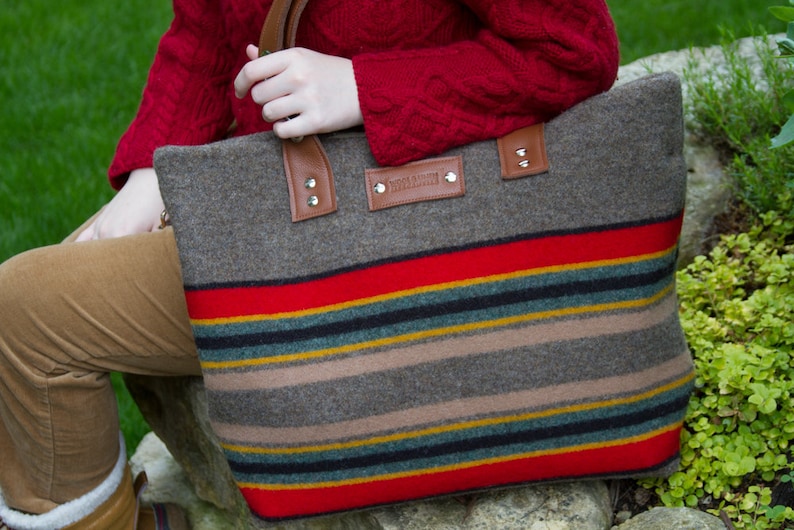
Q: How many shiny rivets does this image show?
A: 6